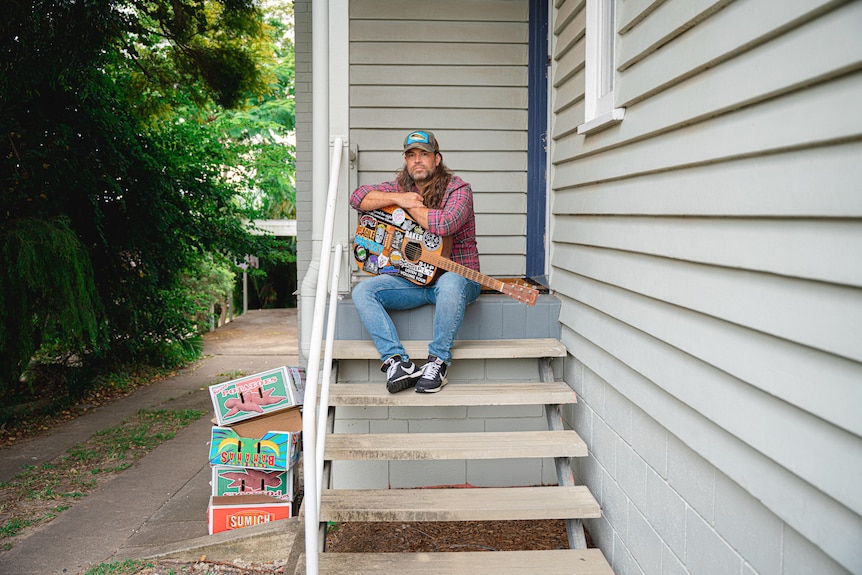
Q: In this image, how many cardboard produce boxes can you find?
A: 4